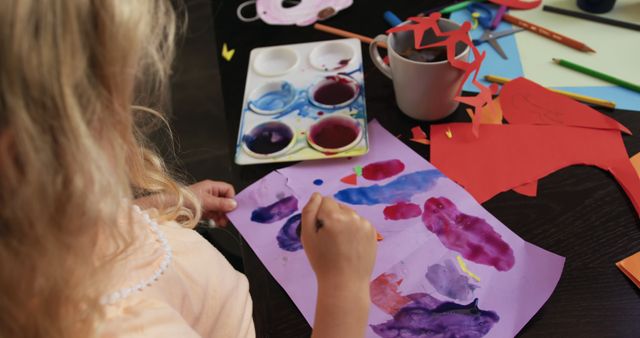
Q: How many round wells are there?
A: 6